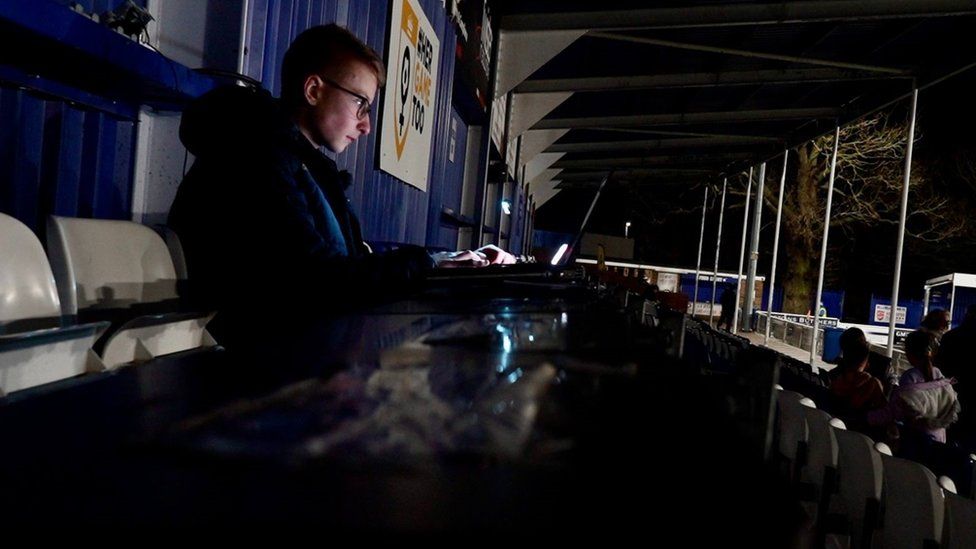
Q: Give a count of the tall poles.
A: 7